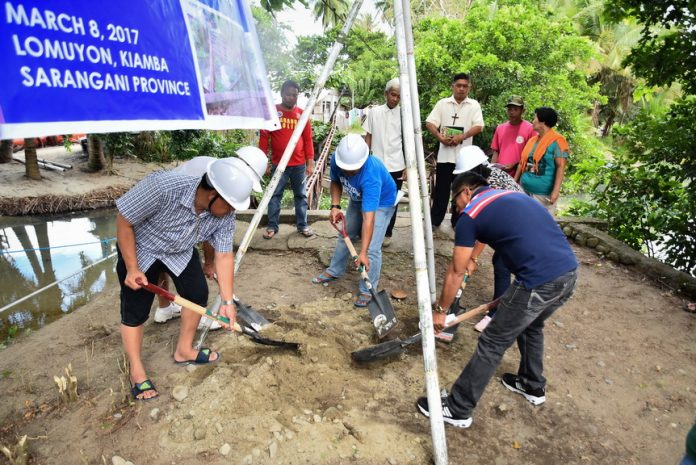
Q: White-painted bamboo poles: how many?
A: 3